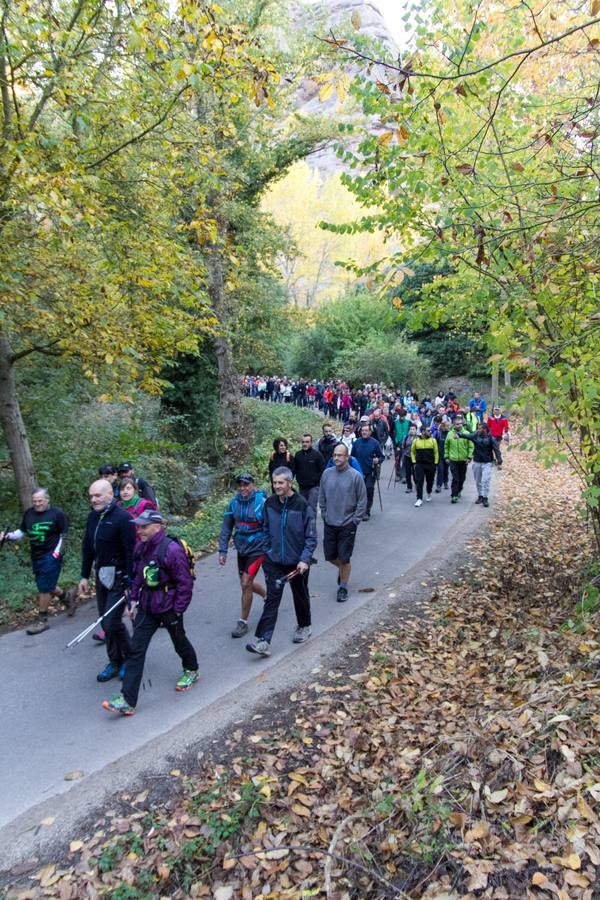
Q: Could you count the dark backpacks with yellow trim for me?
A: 1